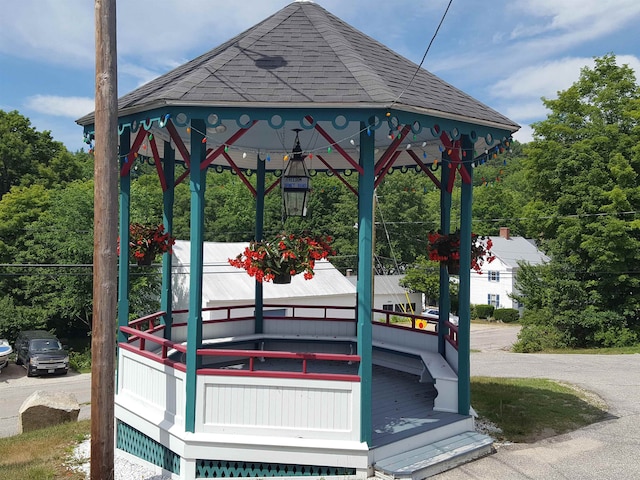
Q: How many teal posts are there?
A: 7